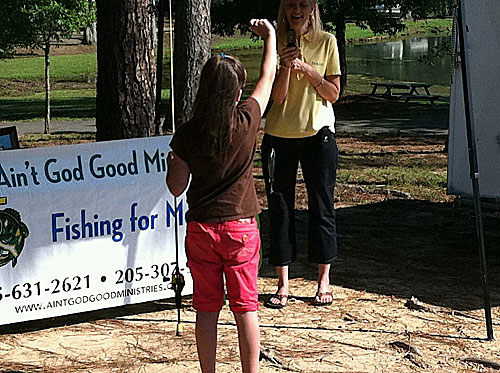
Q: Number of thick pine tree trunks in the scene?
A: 2